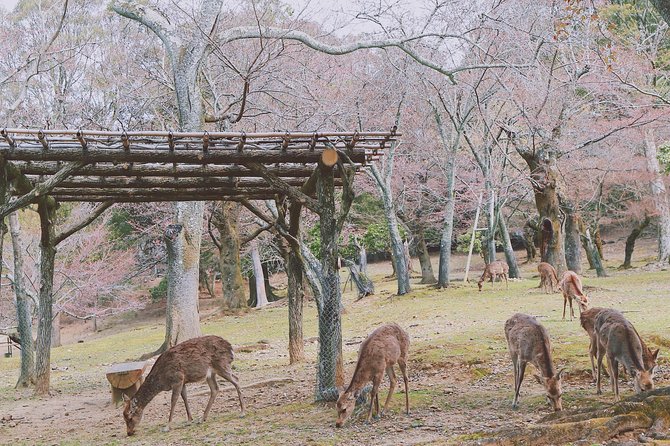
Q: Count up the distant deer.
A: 3